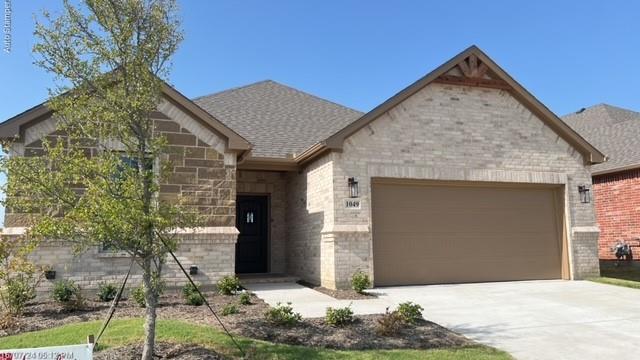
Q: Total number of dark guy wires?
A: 2